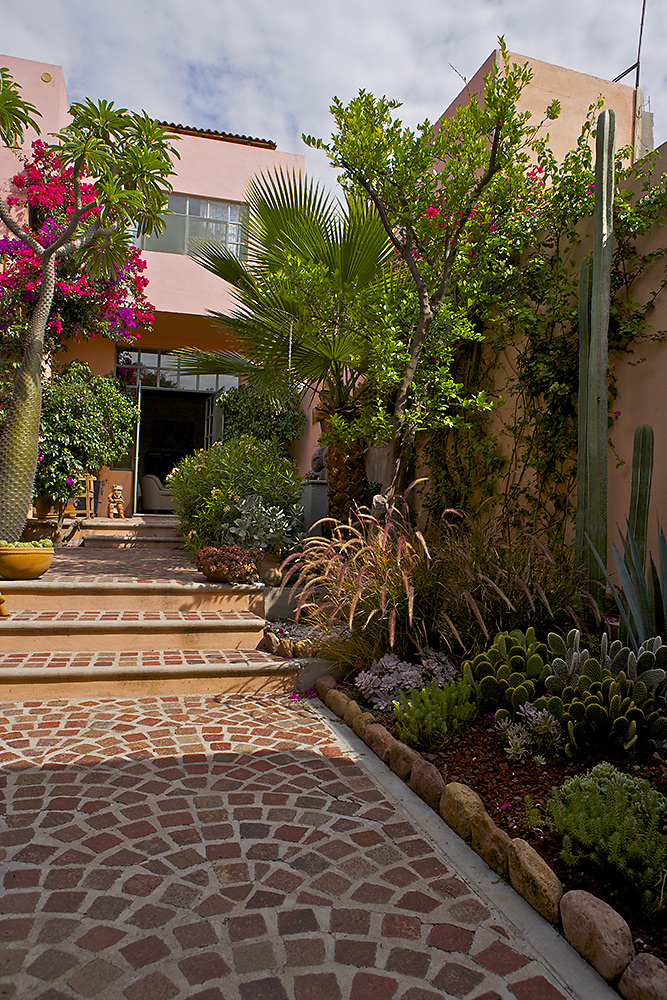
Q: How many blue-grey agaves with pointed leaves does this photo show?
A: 1